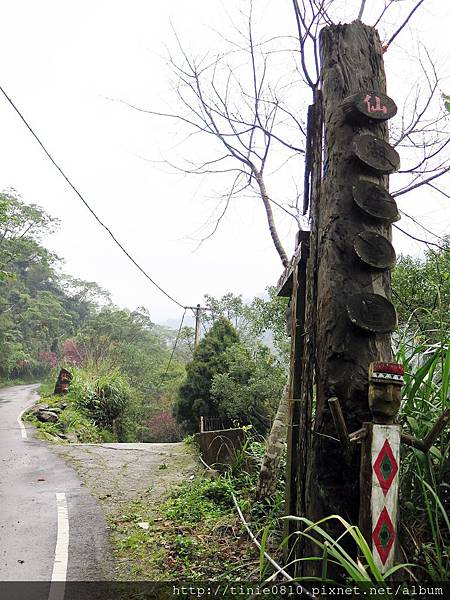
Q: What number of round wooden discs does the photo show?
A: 5